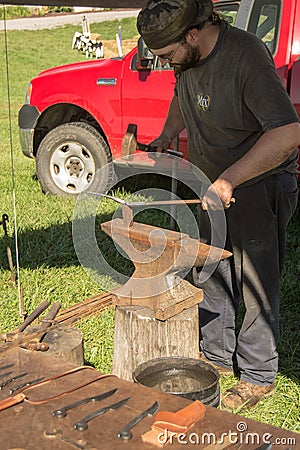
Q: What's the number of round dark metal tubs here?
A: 1